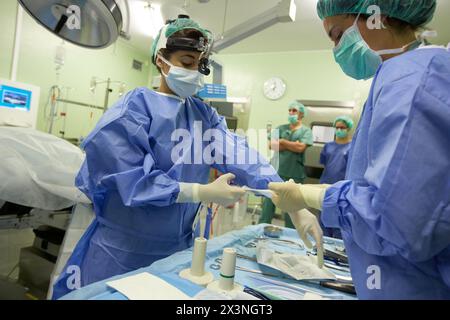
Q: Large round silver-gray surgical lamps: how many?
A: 1